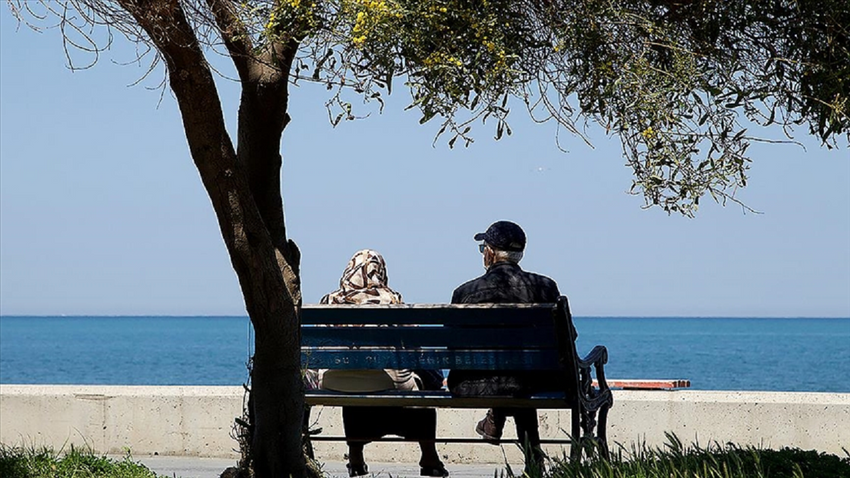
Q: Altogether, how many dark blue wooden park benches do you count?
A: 1